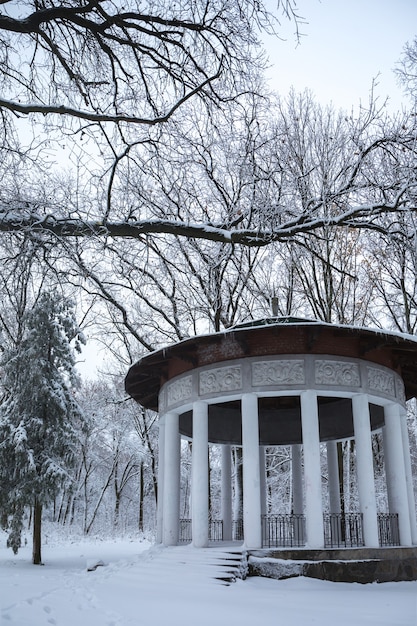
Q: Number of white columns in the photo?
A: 12